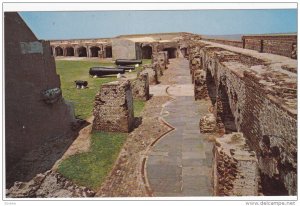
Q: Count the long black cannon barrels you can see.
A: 3